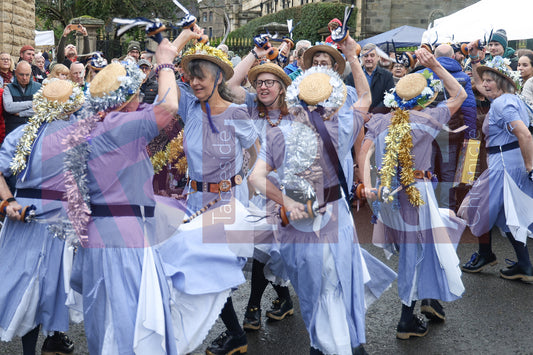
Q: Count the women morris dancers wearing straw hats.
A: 8